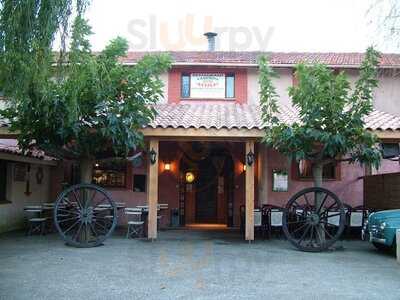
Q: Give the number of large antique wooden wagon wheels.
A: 2